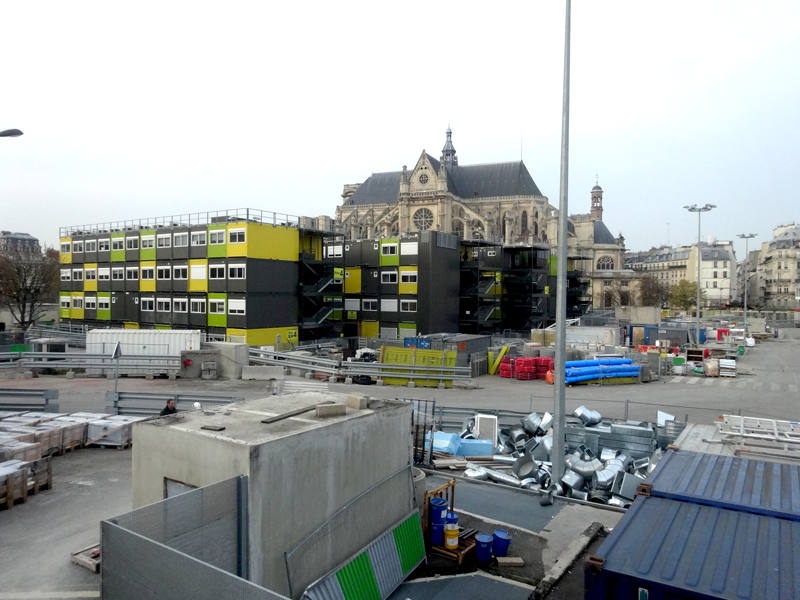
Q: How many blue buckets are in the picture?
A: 5